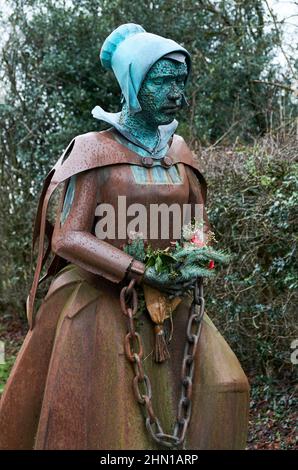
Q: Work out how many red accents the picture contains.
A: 2